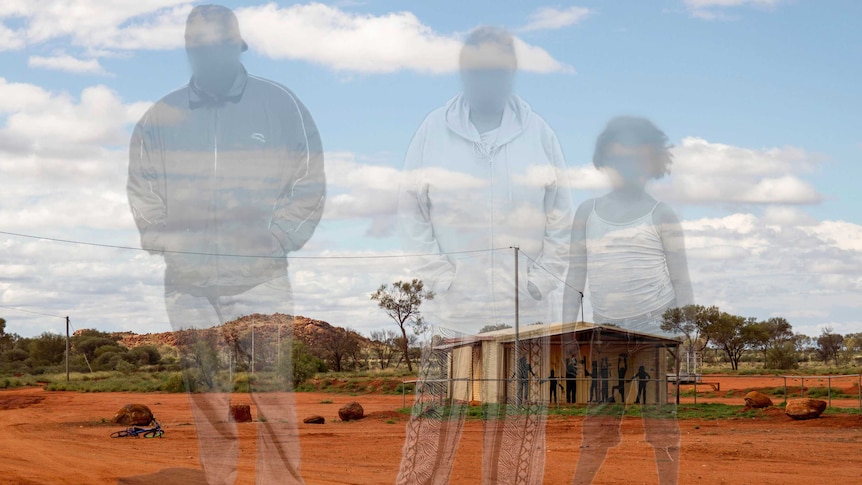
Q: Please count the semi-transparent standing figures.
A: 3